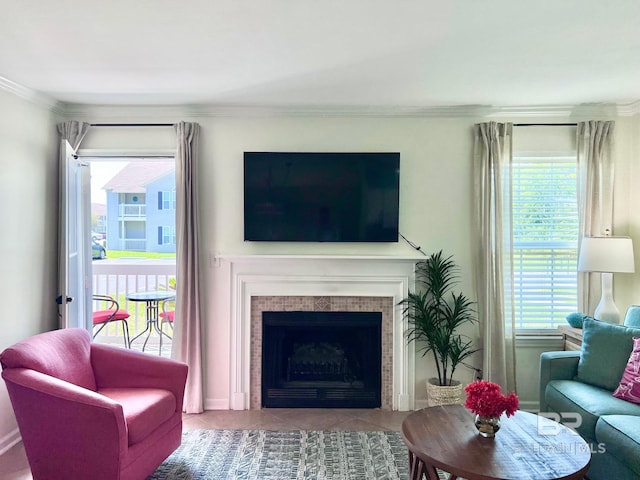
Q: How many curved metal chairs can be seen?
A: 2